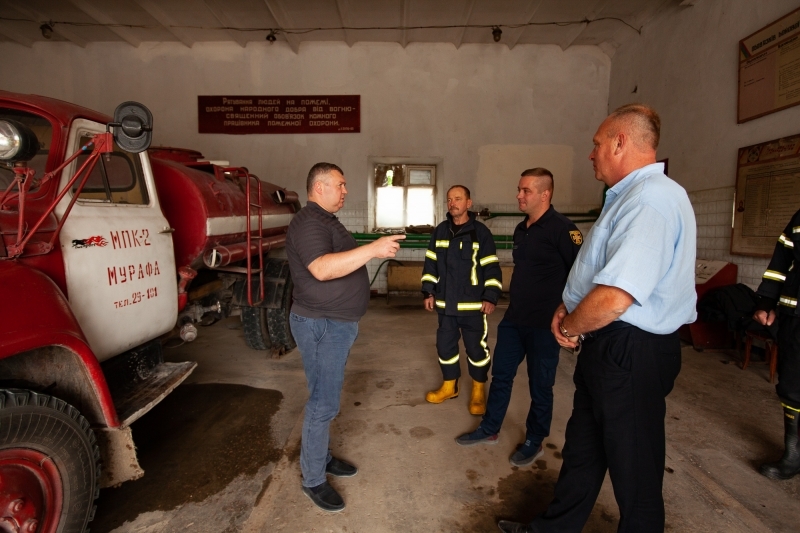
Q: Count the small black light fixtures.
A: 3